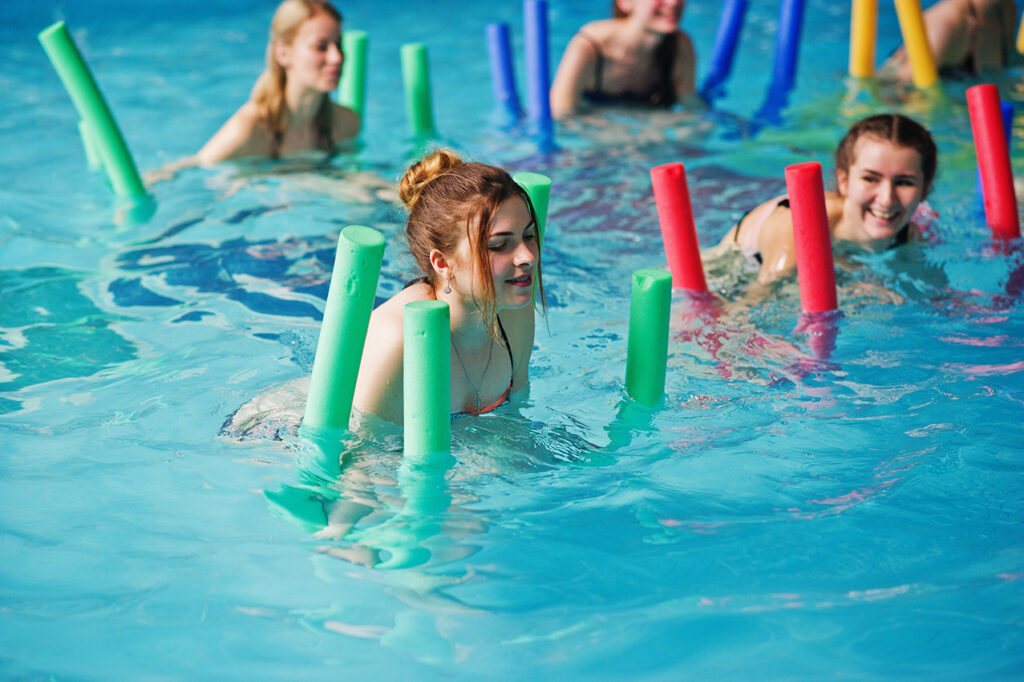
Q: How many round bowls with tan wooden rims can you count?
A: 0